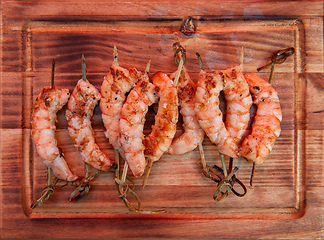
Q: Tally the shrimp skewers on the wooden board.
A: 9